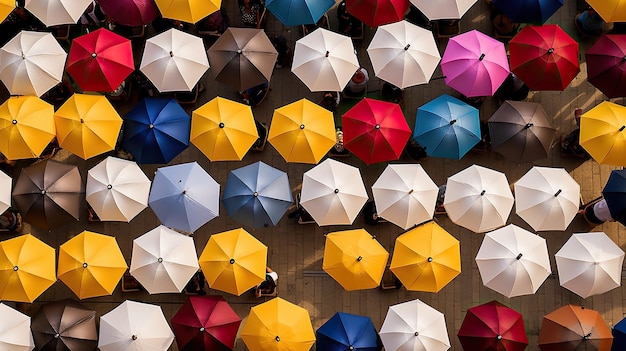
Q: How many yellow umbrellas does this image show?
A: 14